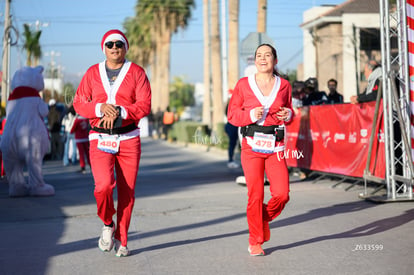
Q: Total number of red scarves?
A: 1